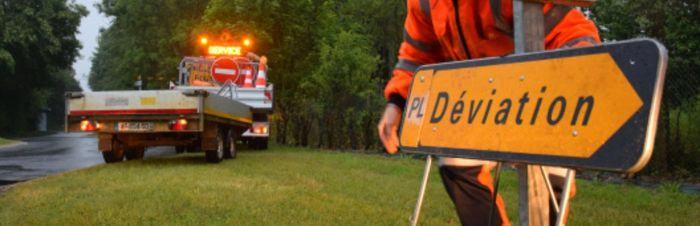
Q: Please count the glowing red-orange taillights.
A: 3